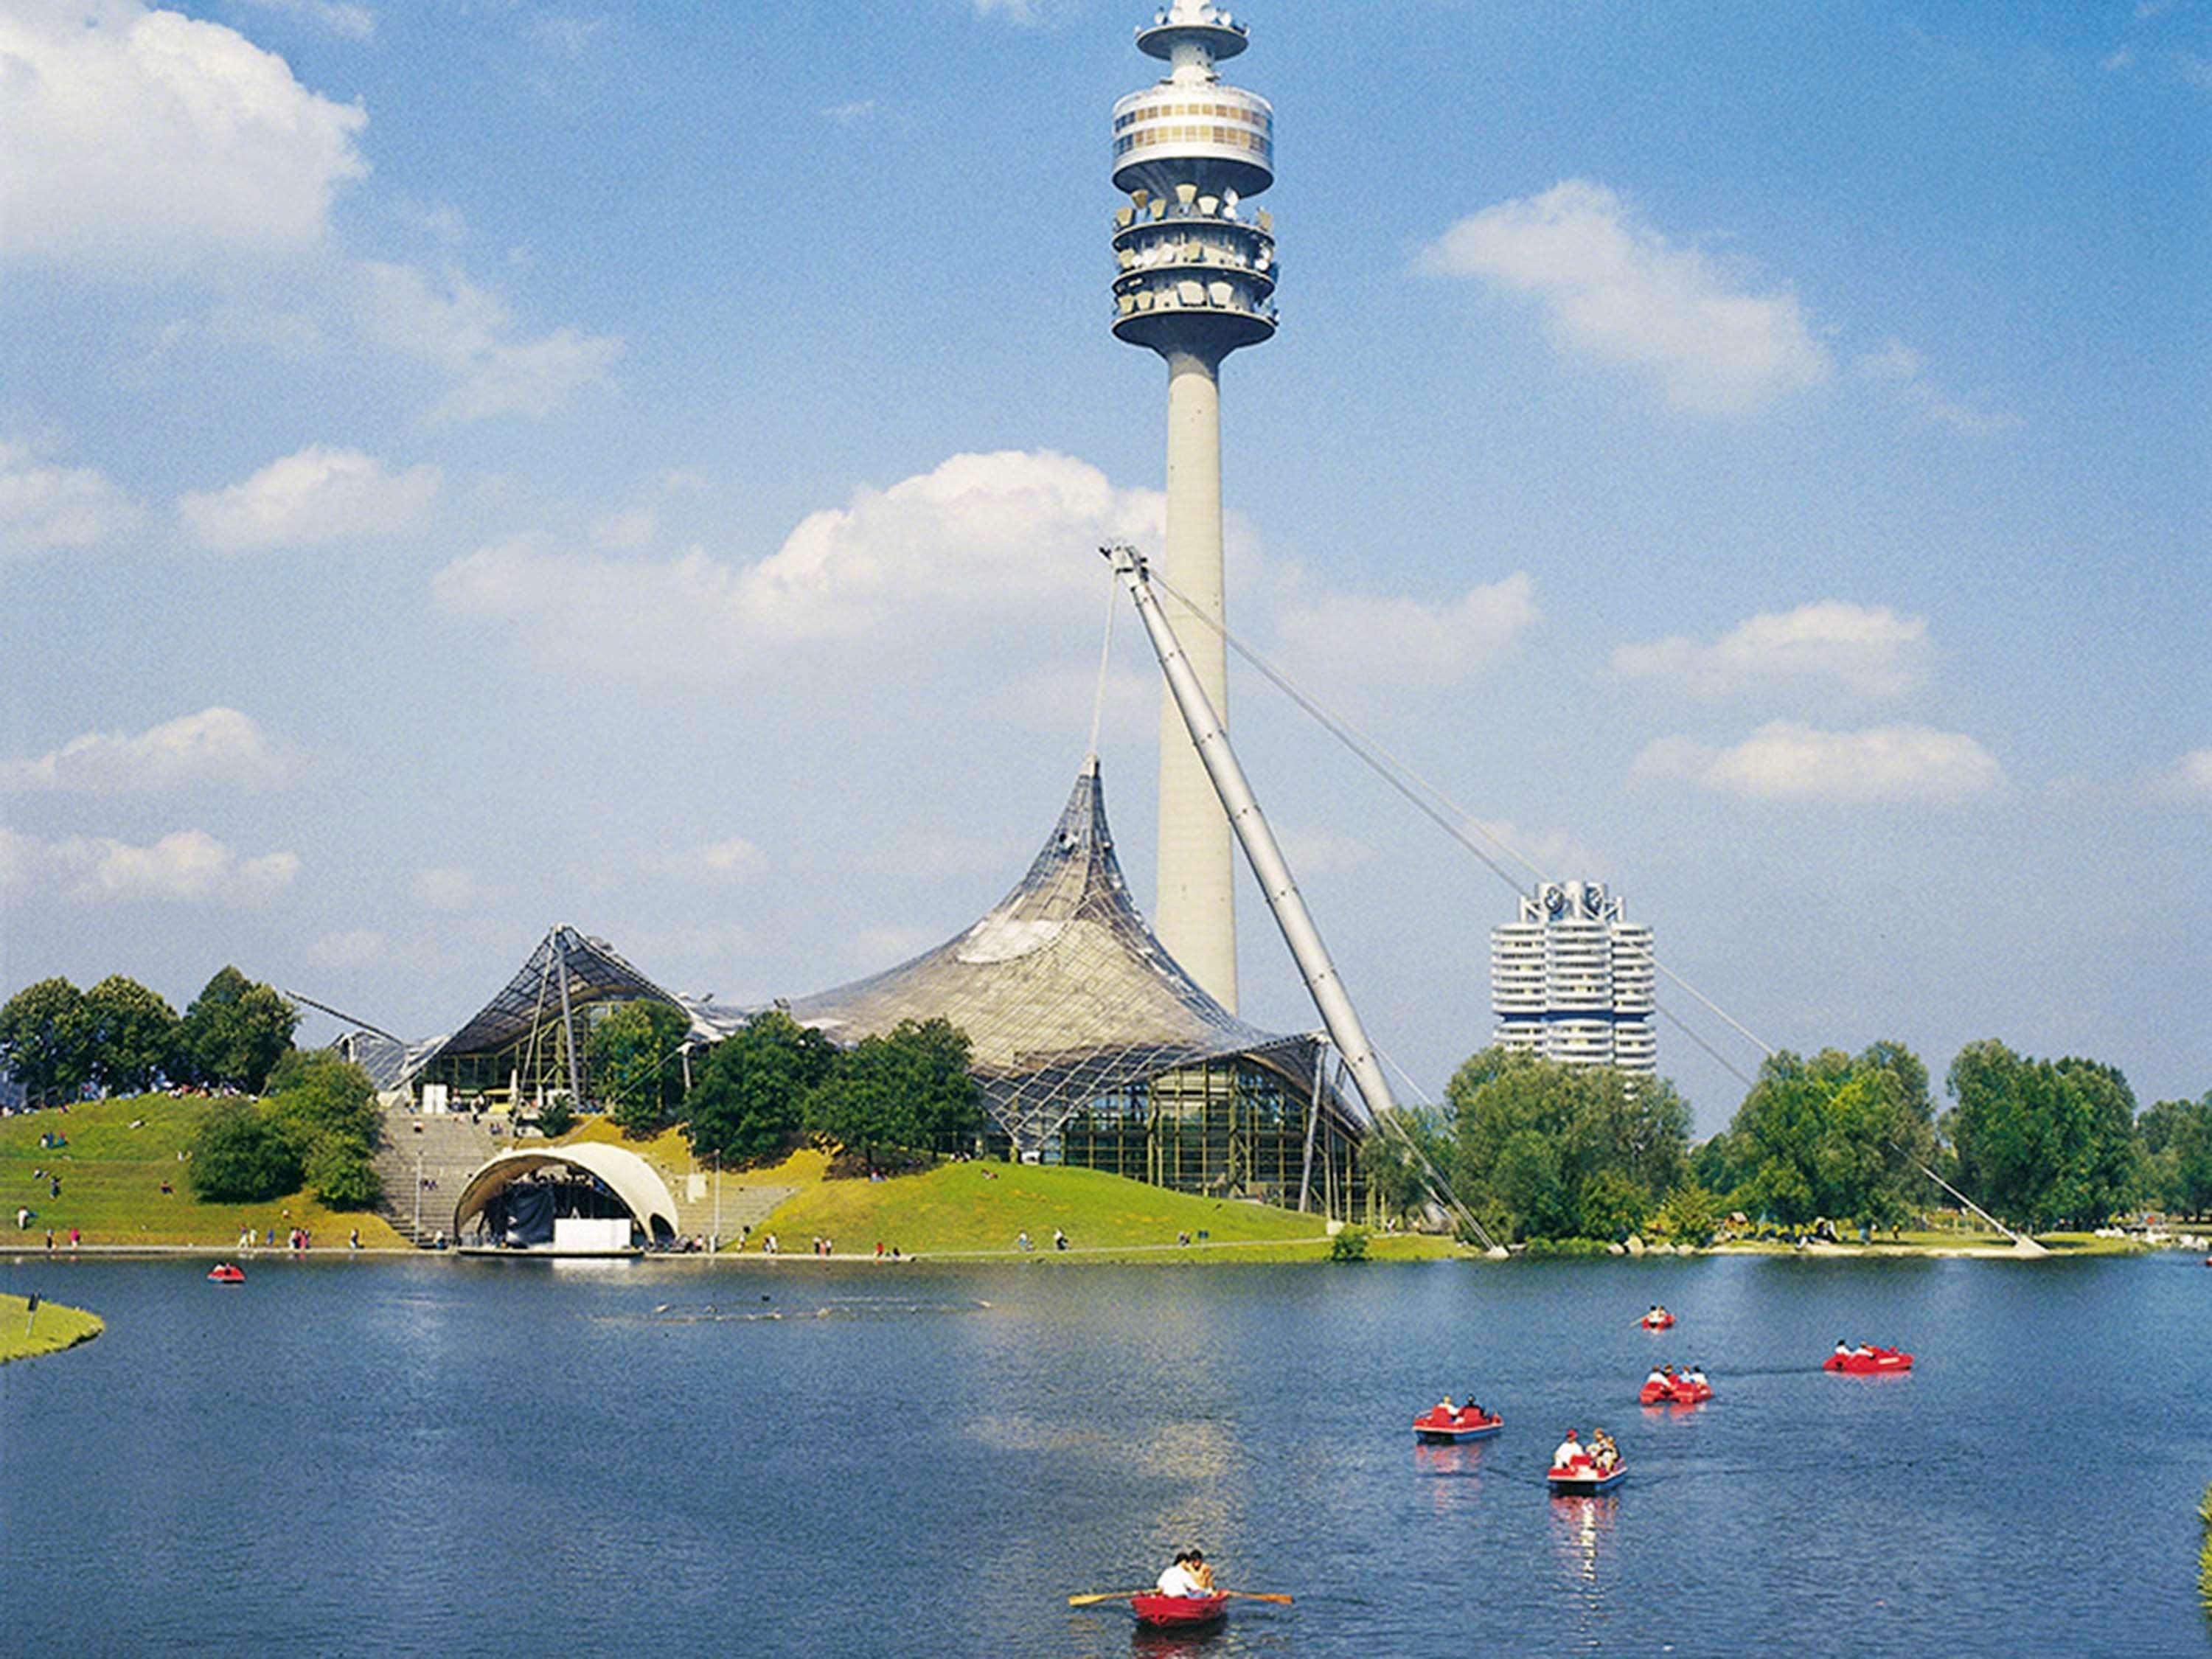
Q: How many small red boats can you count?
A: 7